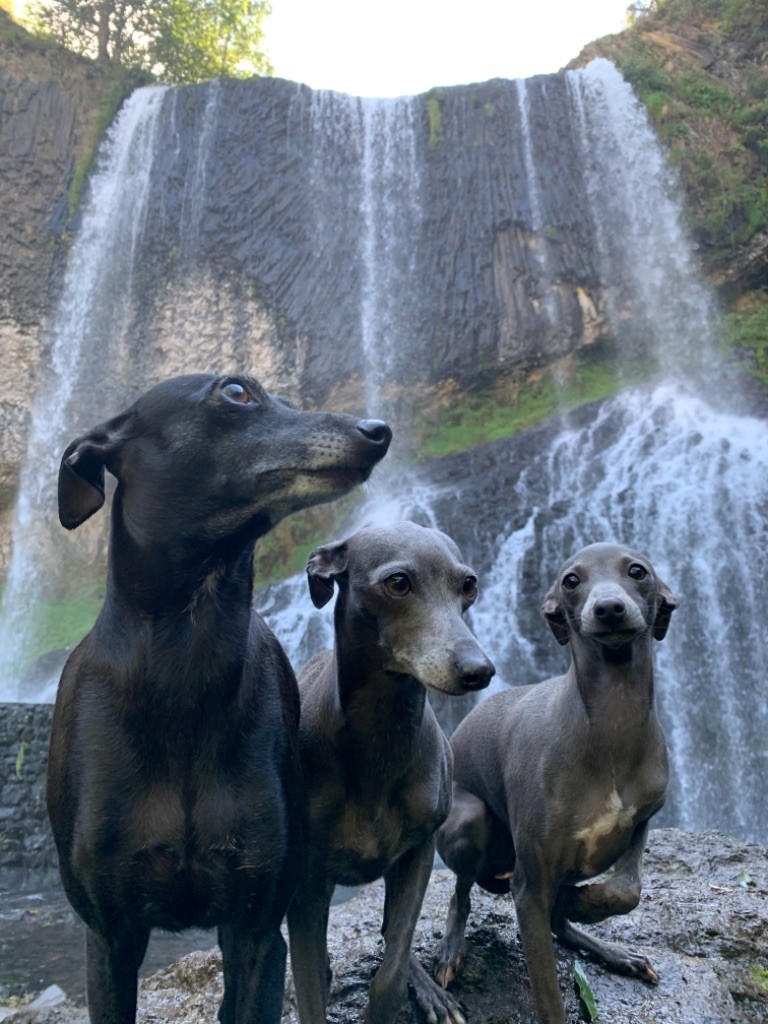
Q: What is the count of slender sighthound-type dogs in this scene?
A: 3